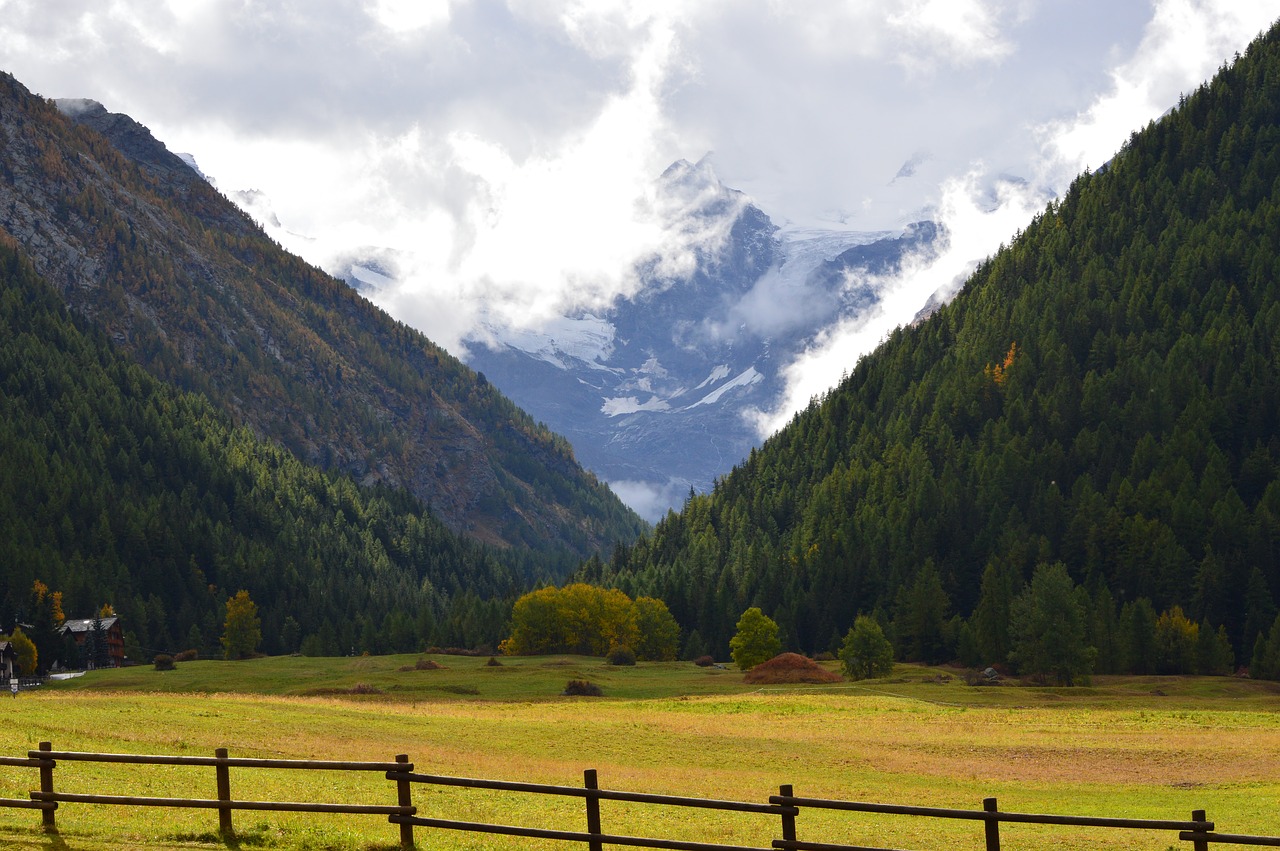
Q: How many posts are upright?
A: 7